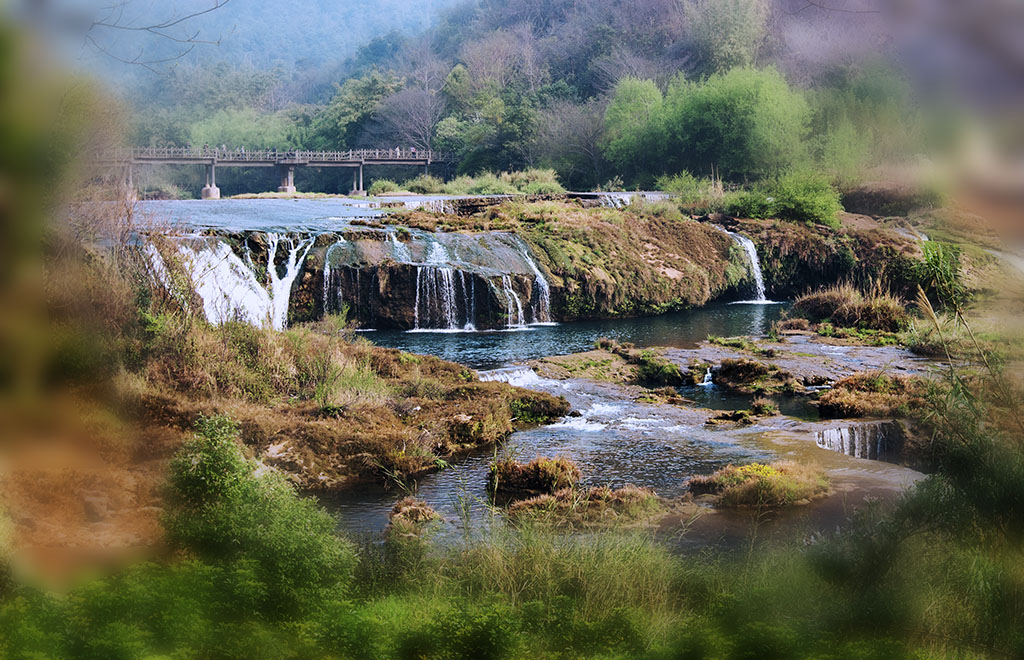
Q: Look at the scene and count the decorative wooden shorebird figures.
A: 0